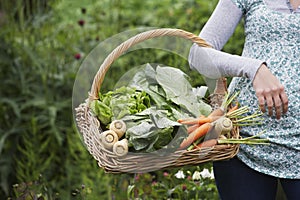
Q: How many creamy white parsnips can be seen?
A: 4